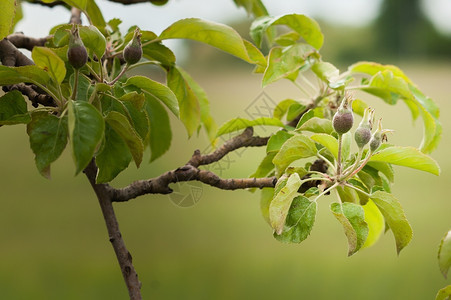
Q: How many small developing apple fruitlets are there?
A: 5